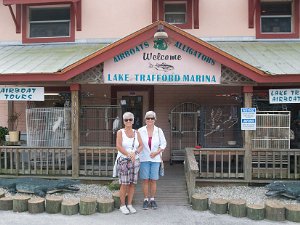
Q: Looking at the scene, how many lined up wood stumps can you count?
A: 14